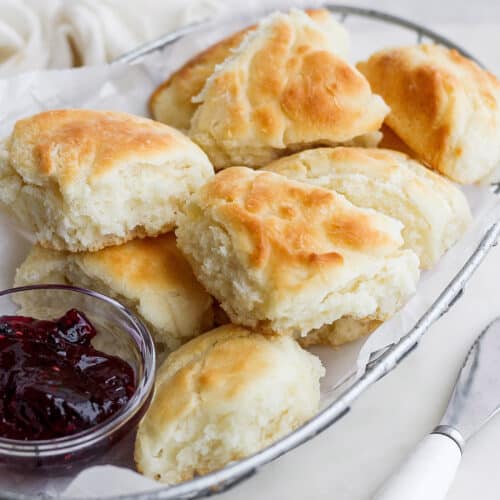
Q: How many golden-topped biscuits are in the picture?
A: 8